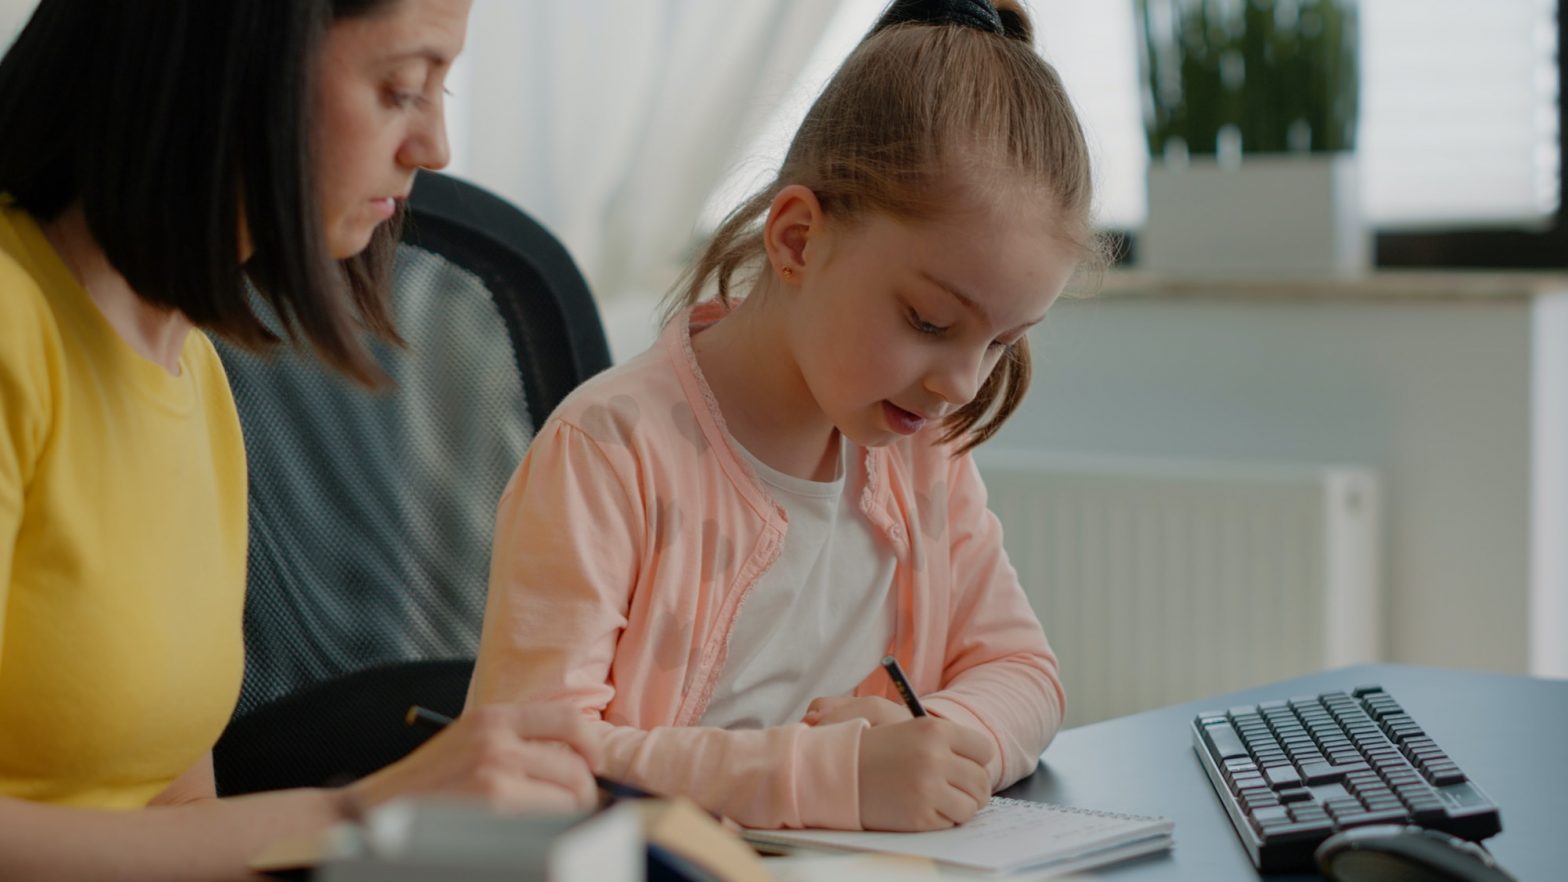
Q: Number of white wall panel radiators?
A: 1